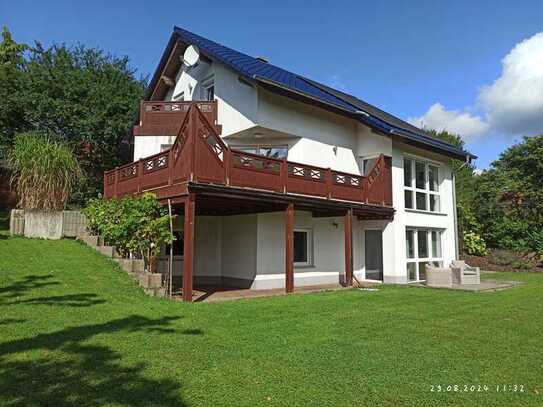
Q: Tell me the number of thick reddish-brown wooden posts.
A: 3